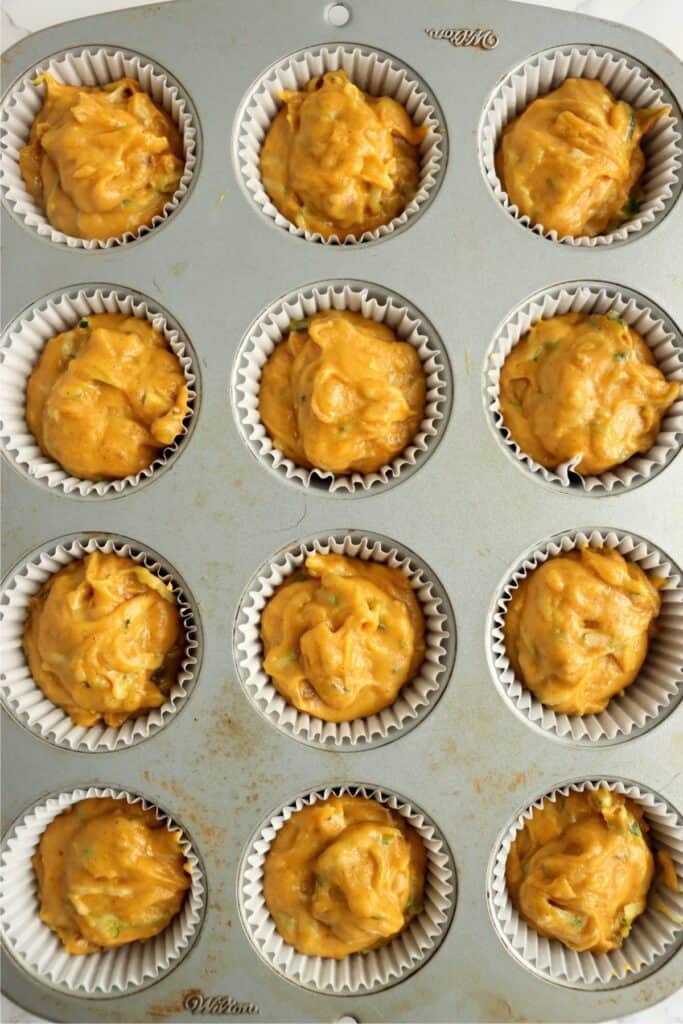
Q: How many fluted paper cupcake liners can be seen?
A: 12